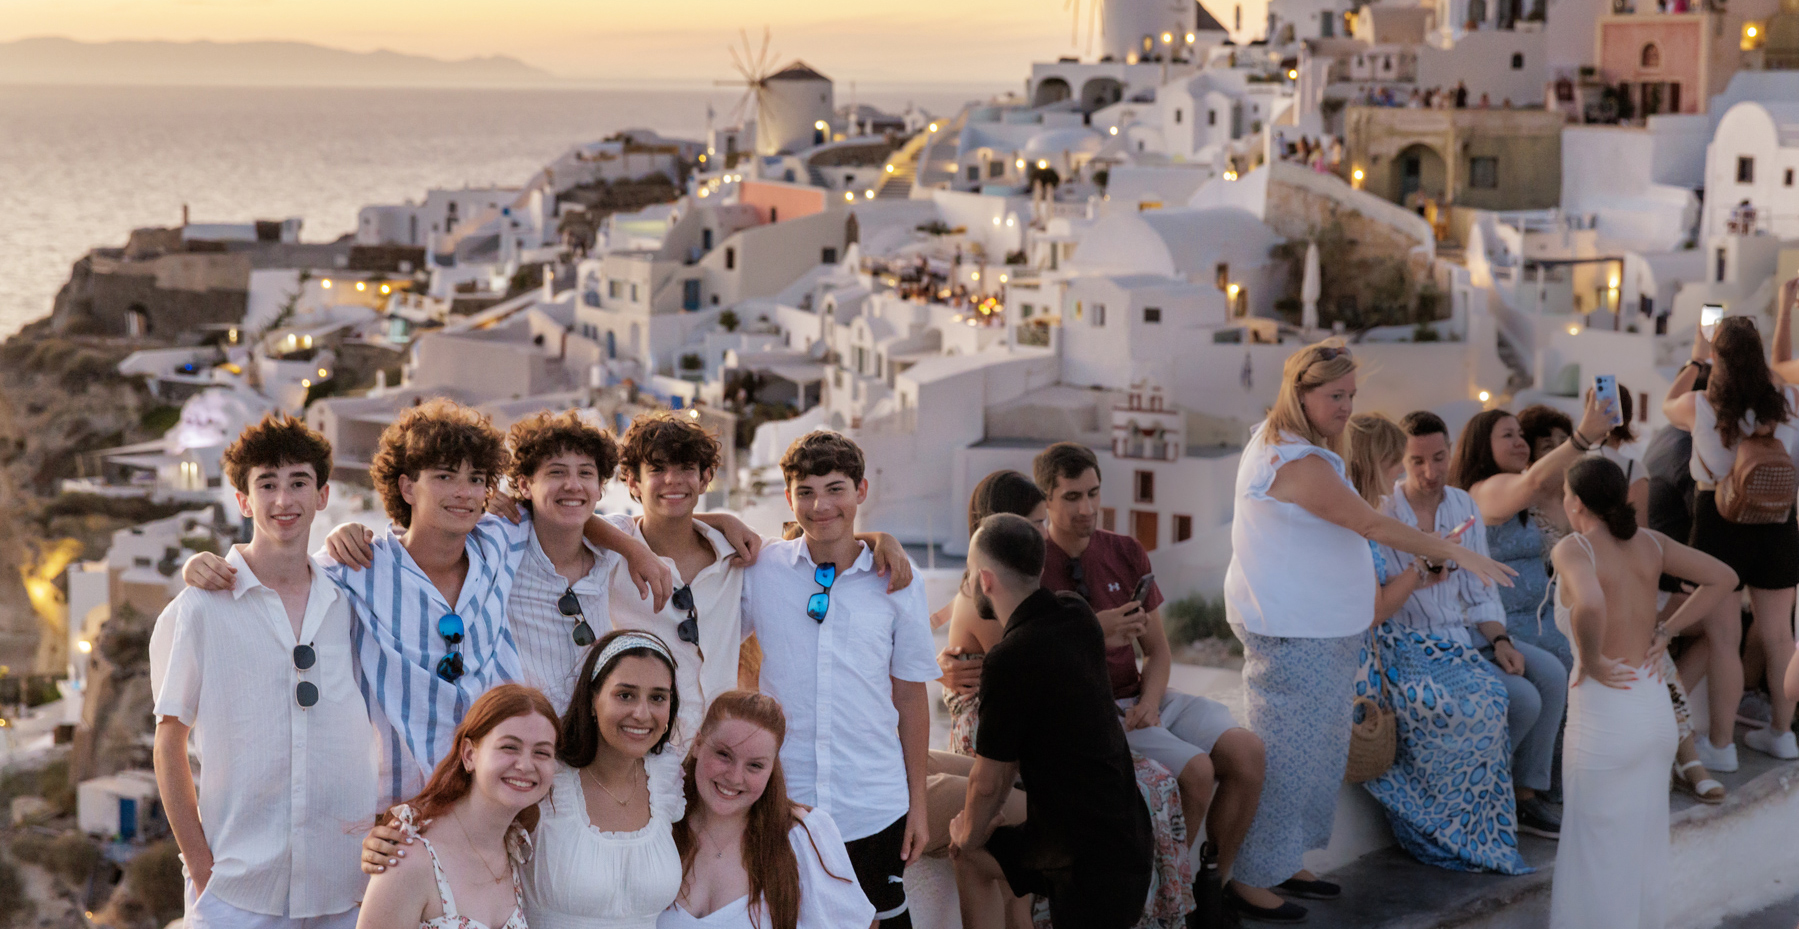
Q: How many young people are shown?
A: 8